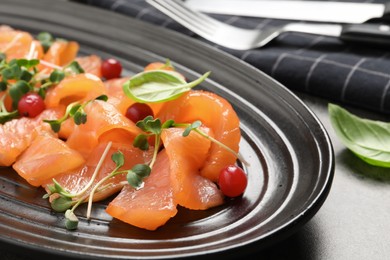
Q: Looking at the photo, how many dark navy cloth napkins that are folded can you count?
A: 1